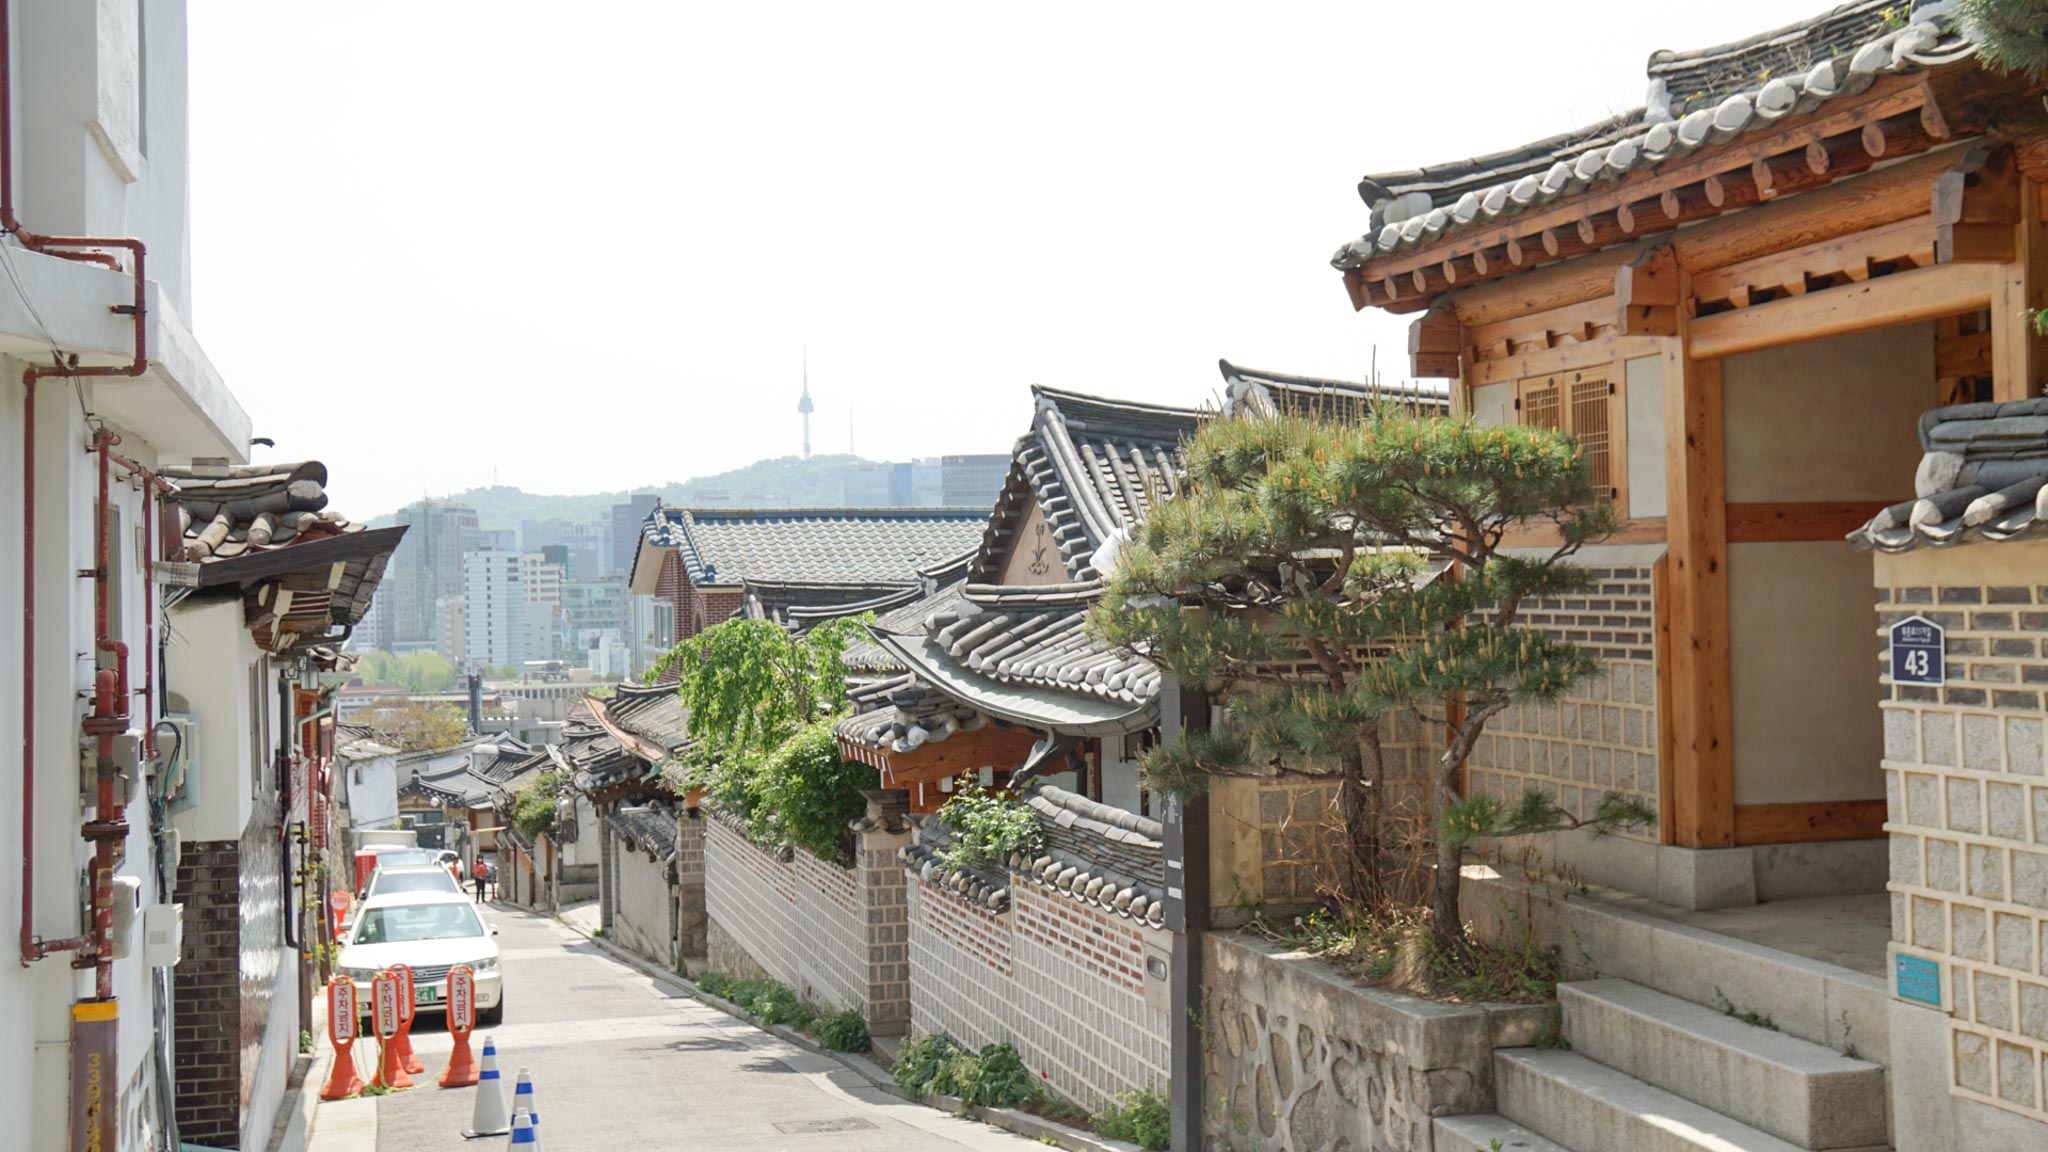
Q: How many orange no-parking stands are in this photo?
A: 4